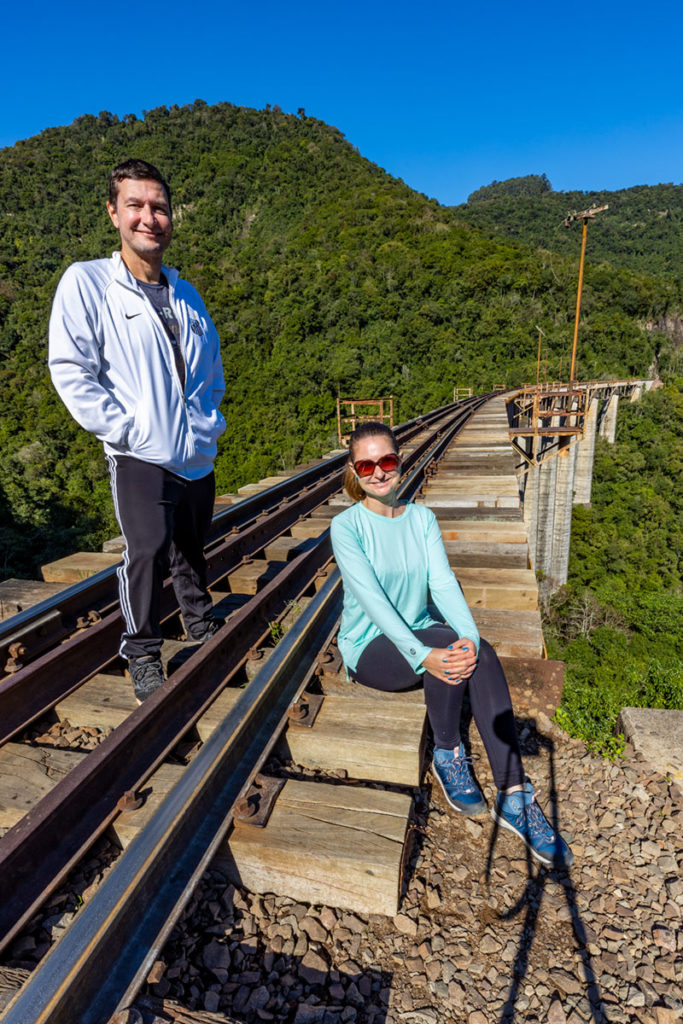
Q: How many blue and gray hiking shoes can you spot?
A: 2